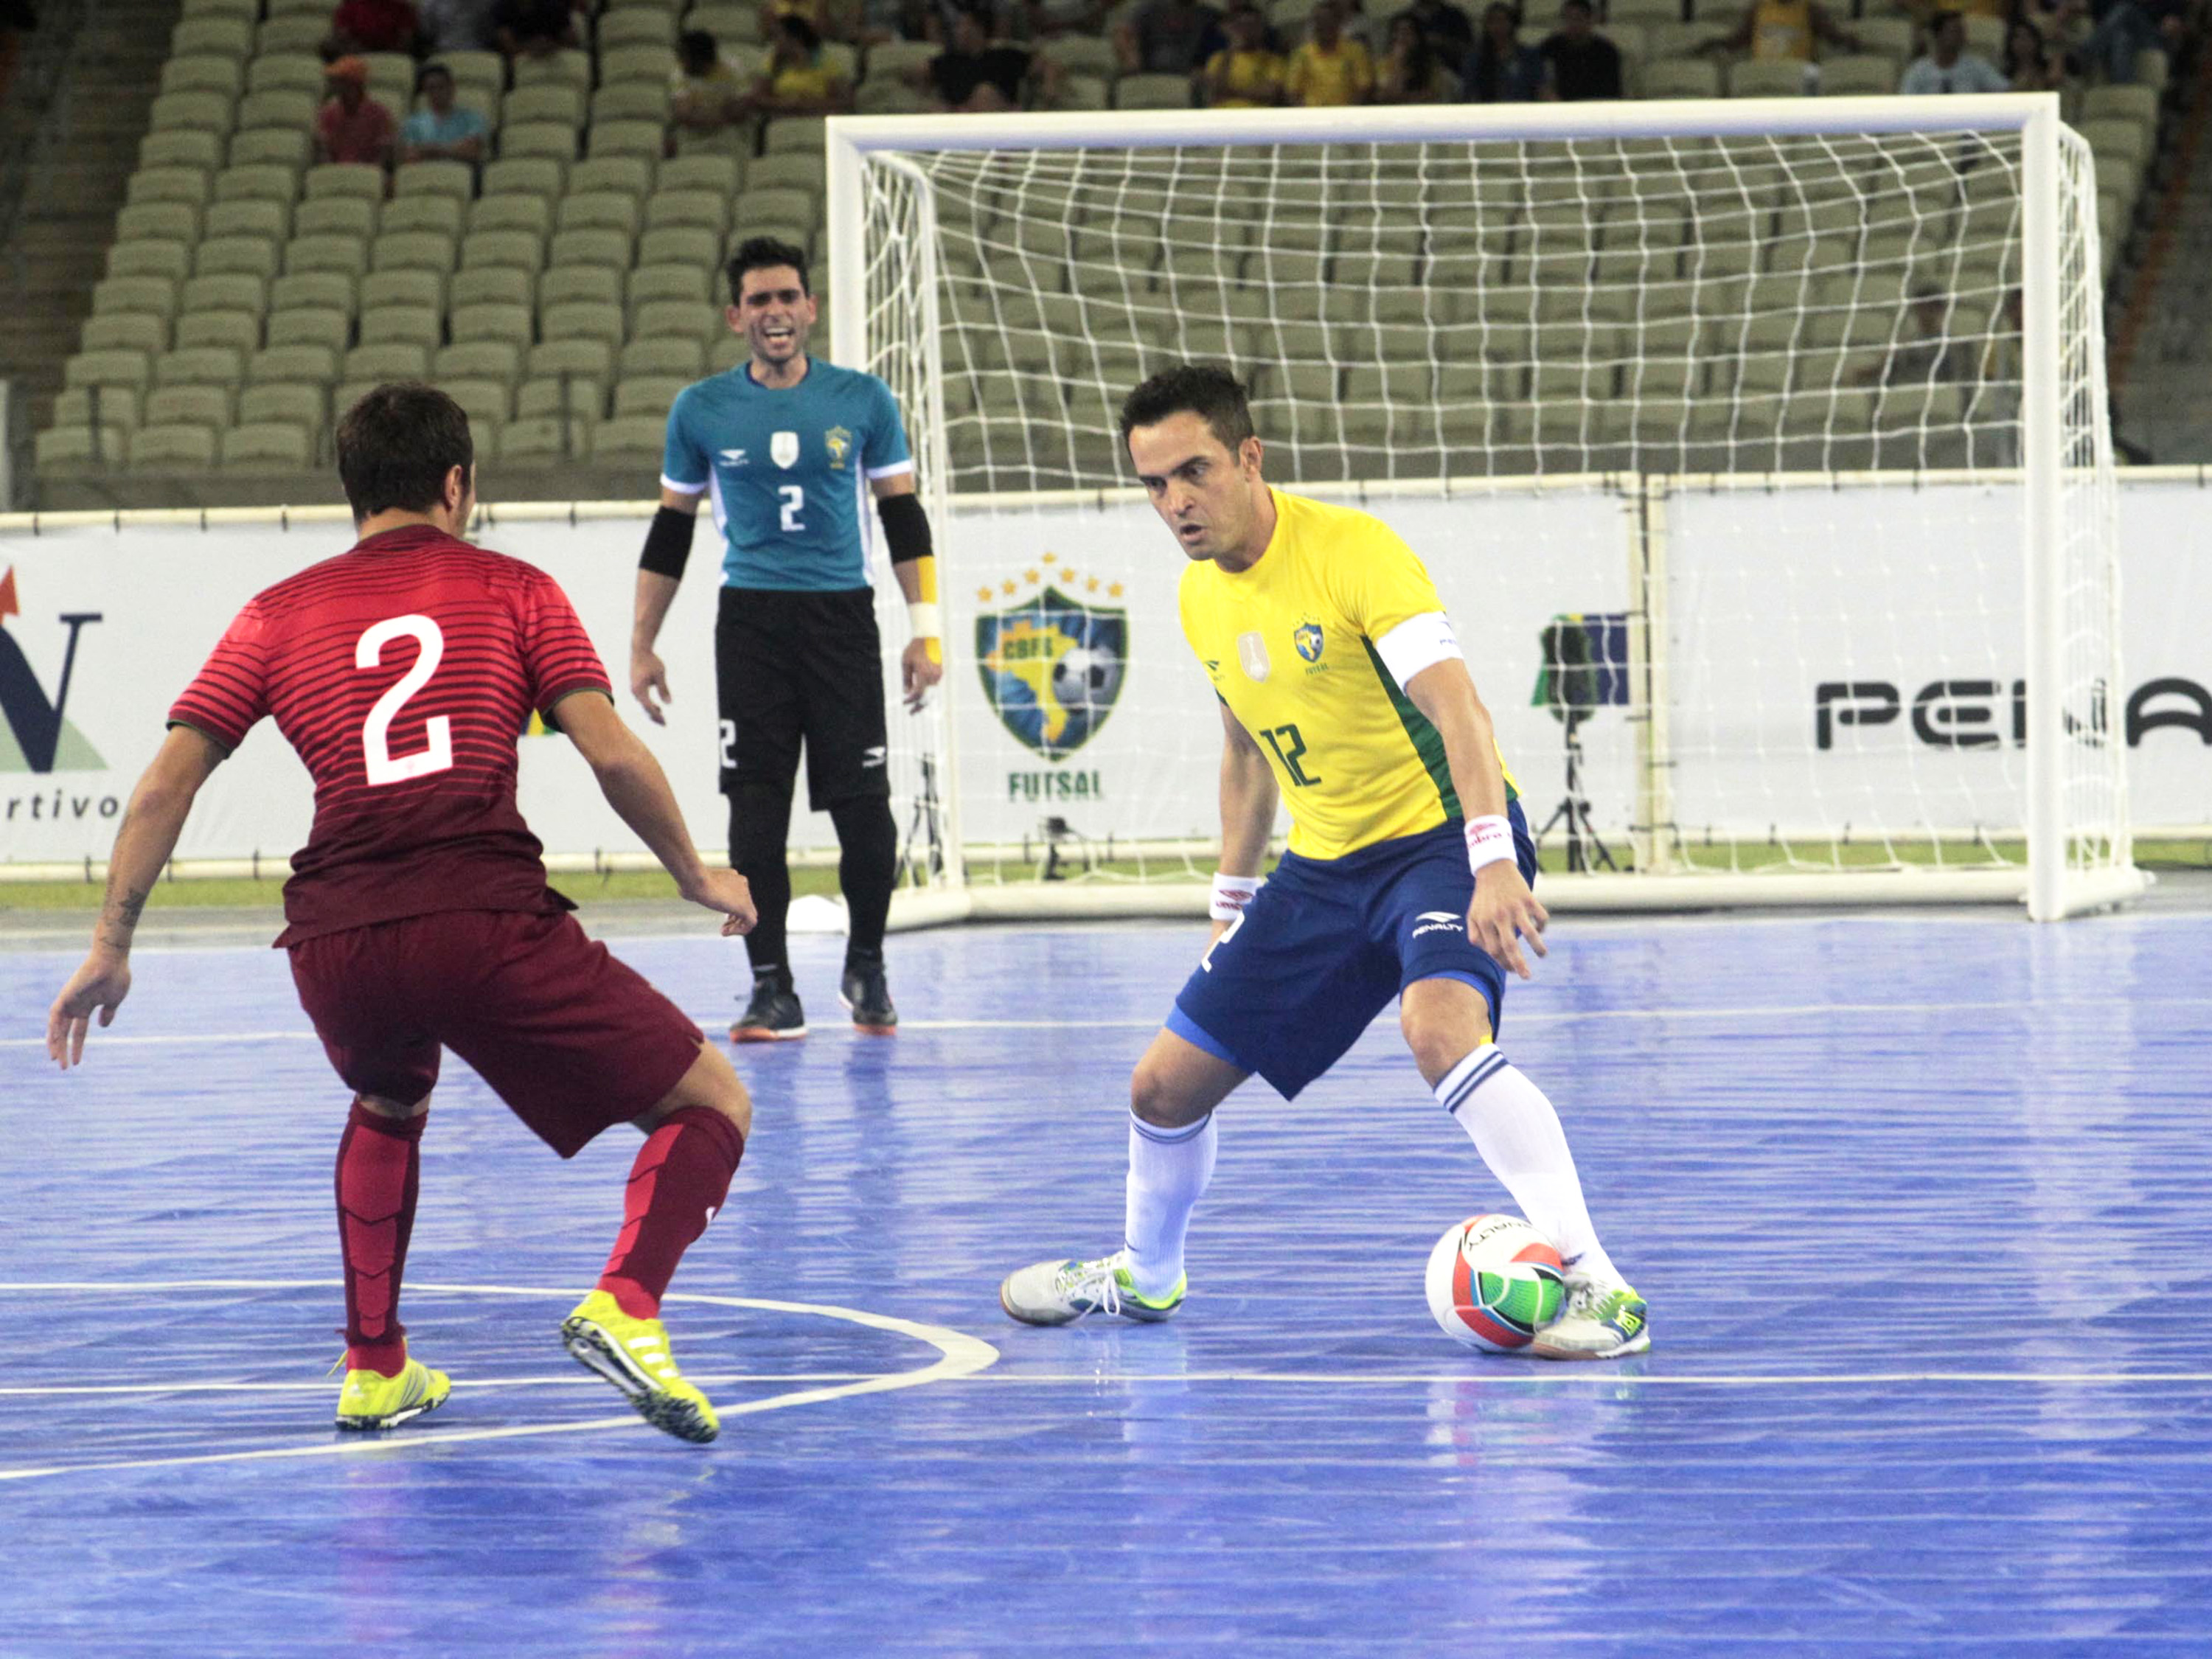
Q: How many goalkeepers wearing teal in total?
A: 1